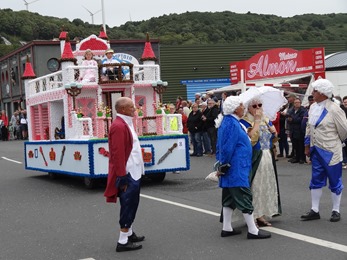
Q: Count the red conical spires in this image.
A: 5